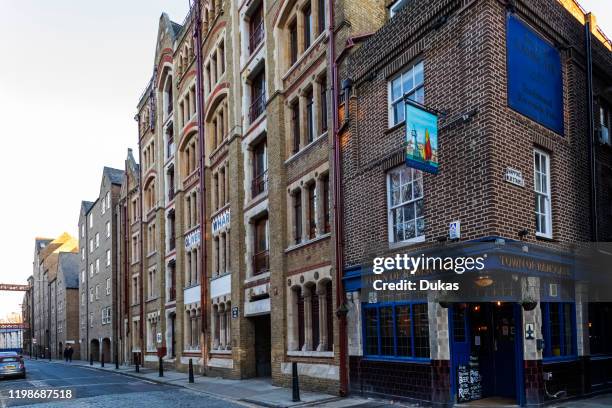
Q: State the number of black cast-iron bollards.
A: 7